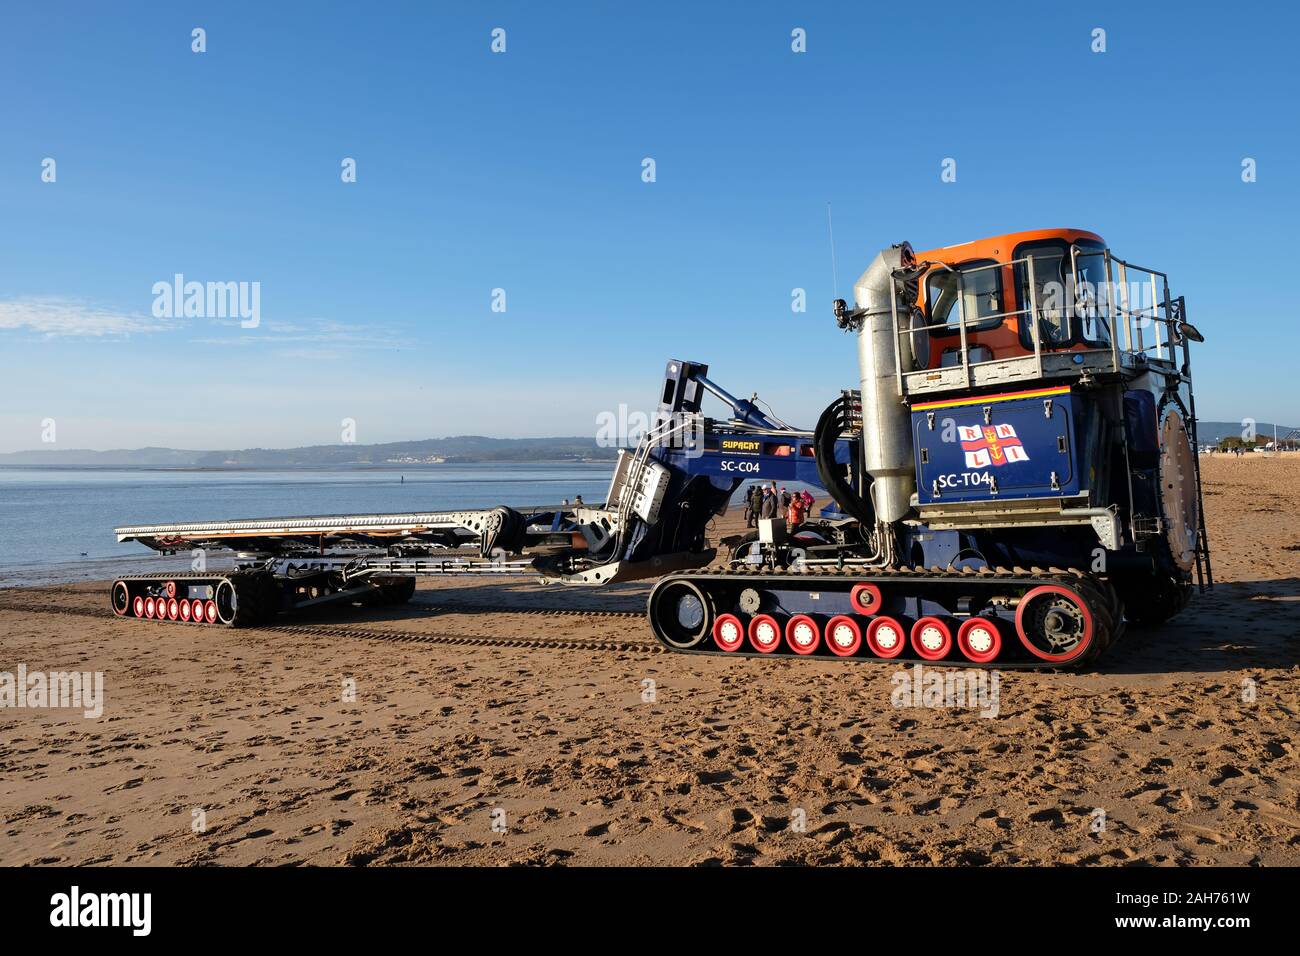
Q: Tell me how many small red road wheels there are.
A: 14